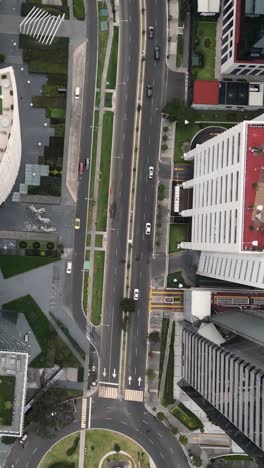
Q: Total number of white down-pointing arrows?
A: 2